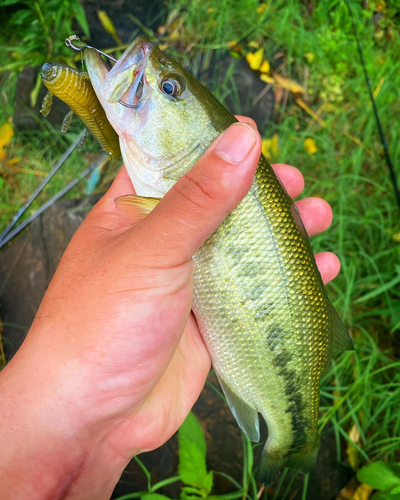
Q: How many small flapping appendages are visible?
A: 3